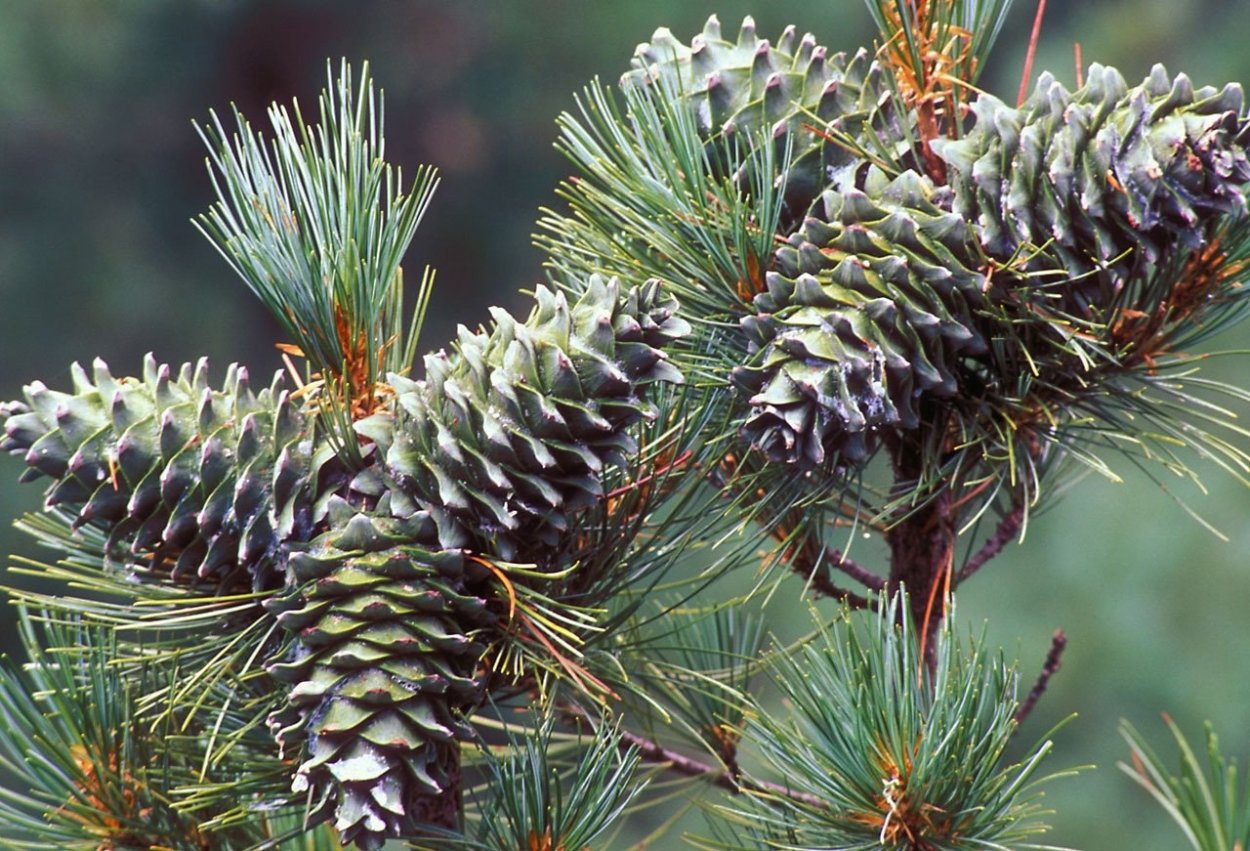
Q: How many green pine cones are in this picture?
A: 6